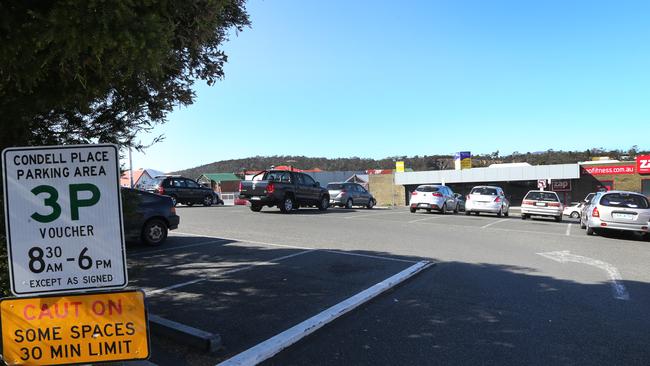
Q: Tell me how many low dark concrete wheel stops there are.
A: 1